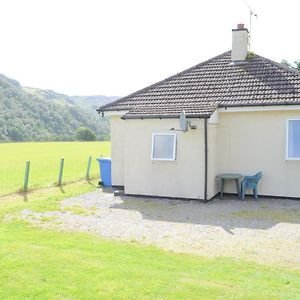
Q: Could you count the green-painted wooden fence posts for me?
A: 3